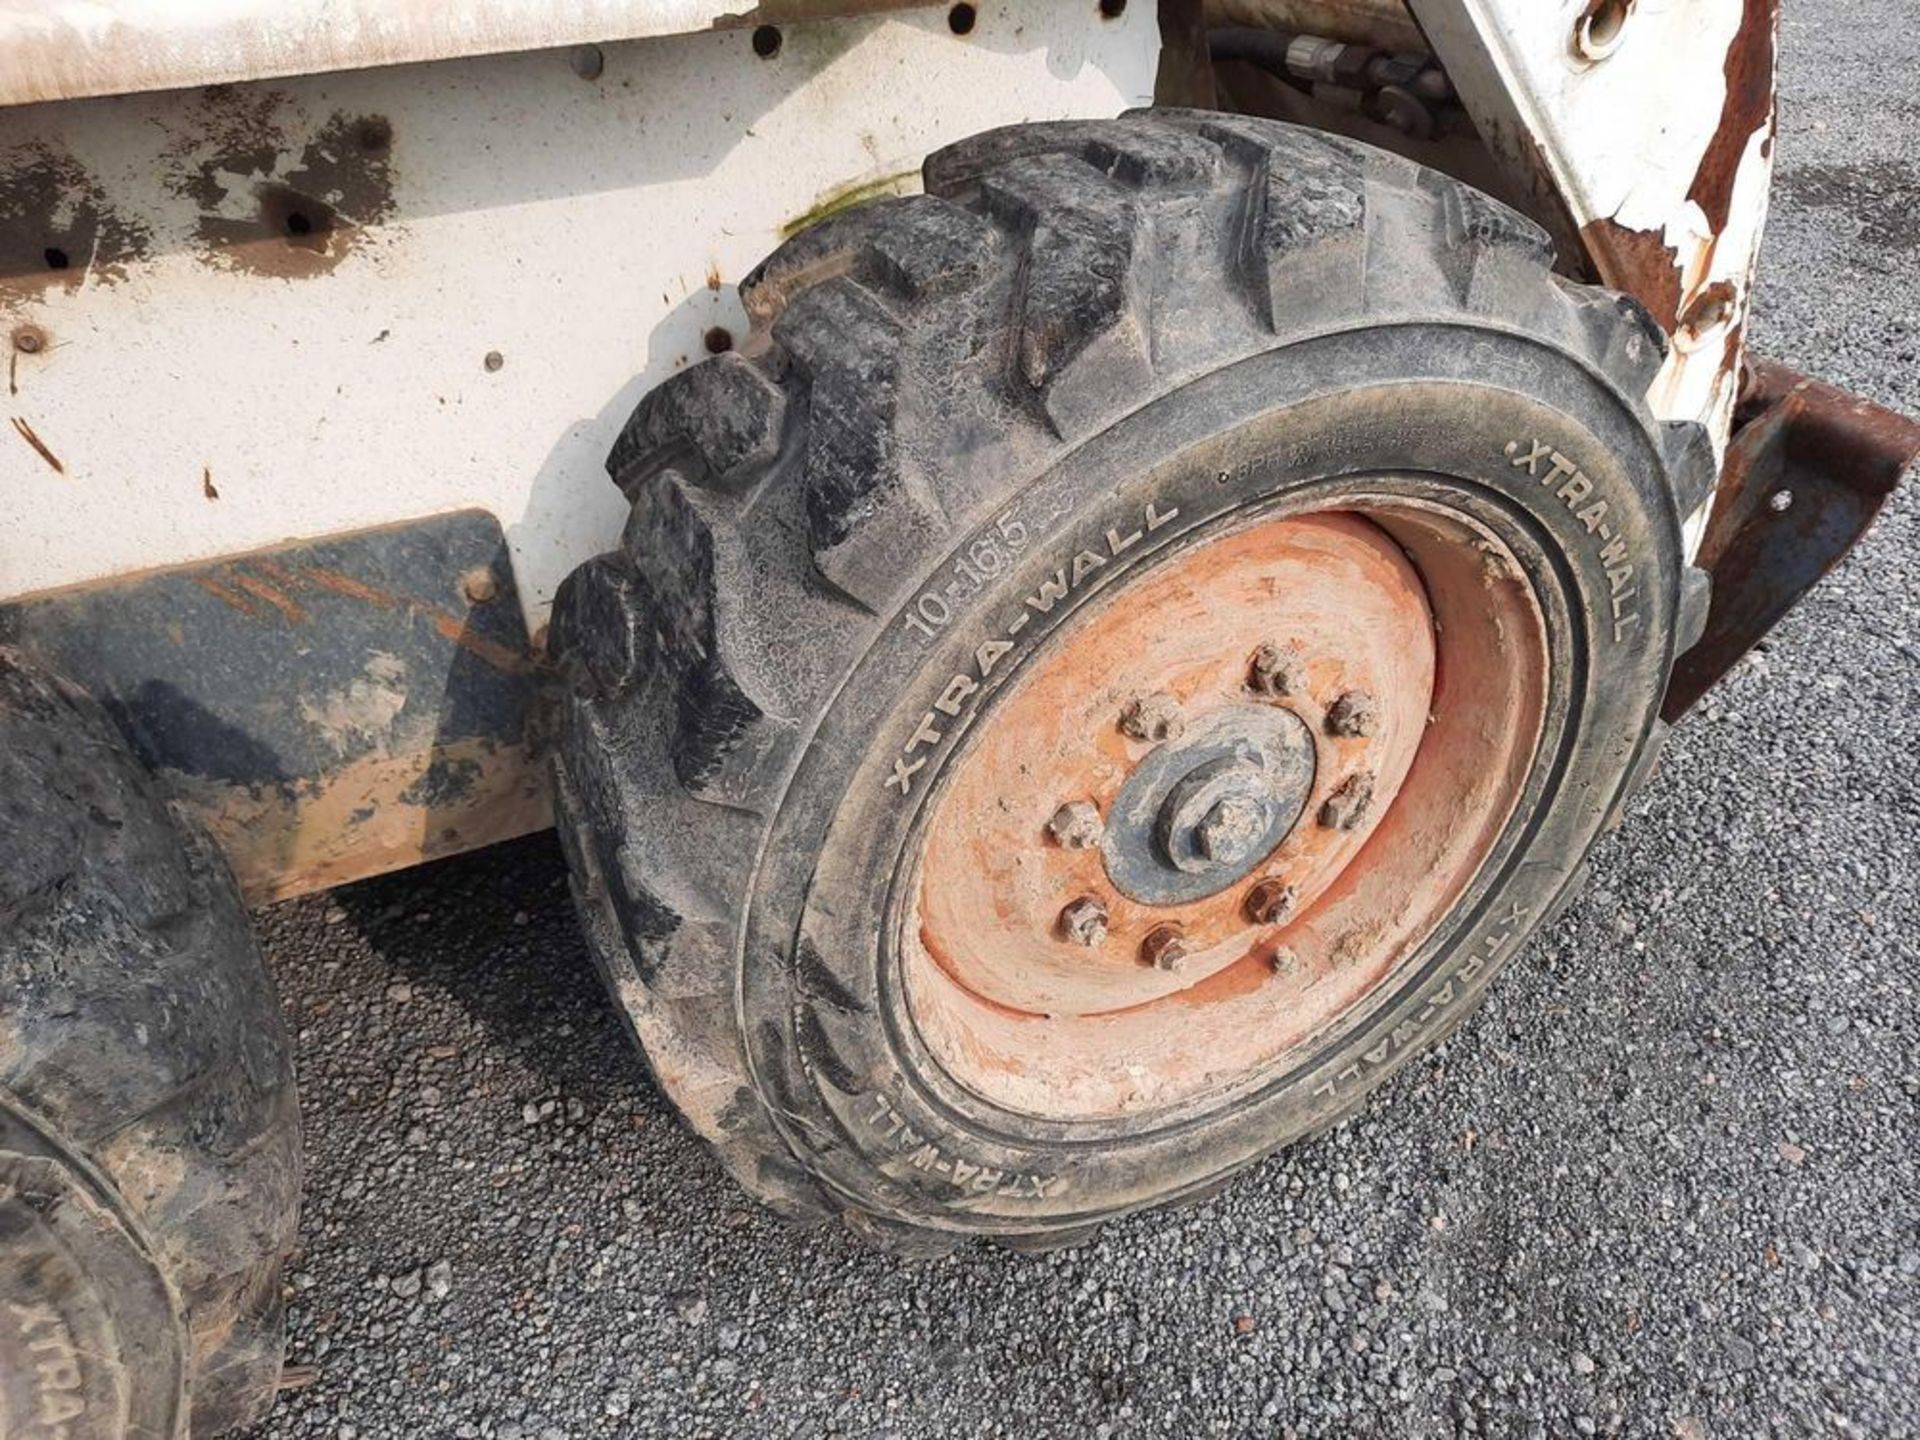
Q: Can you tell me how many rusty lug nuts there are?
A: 8